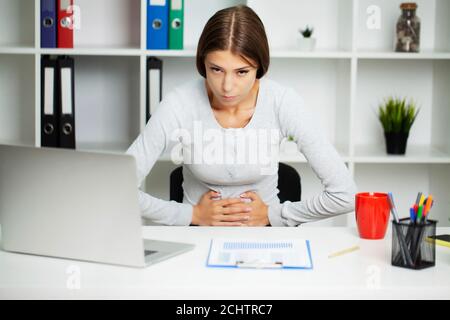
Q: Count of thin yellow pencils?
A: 1